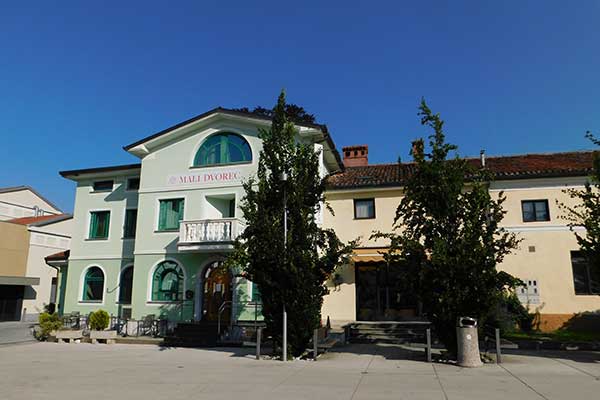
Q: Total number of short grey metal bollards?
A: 4